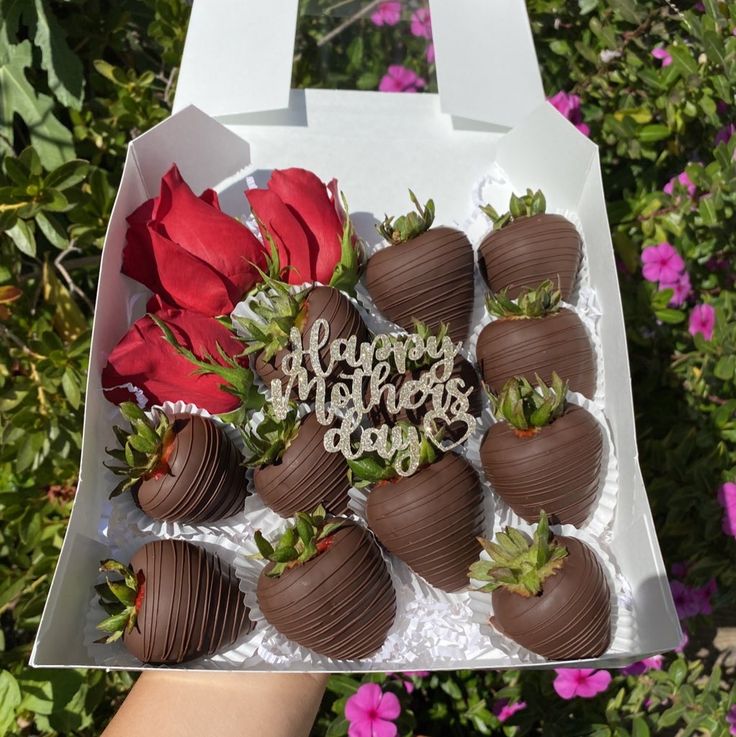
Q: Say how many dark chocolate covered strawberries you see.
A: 12